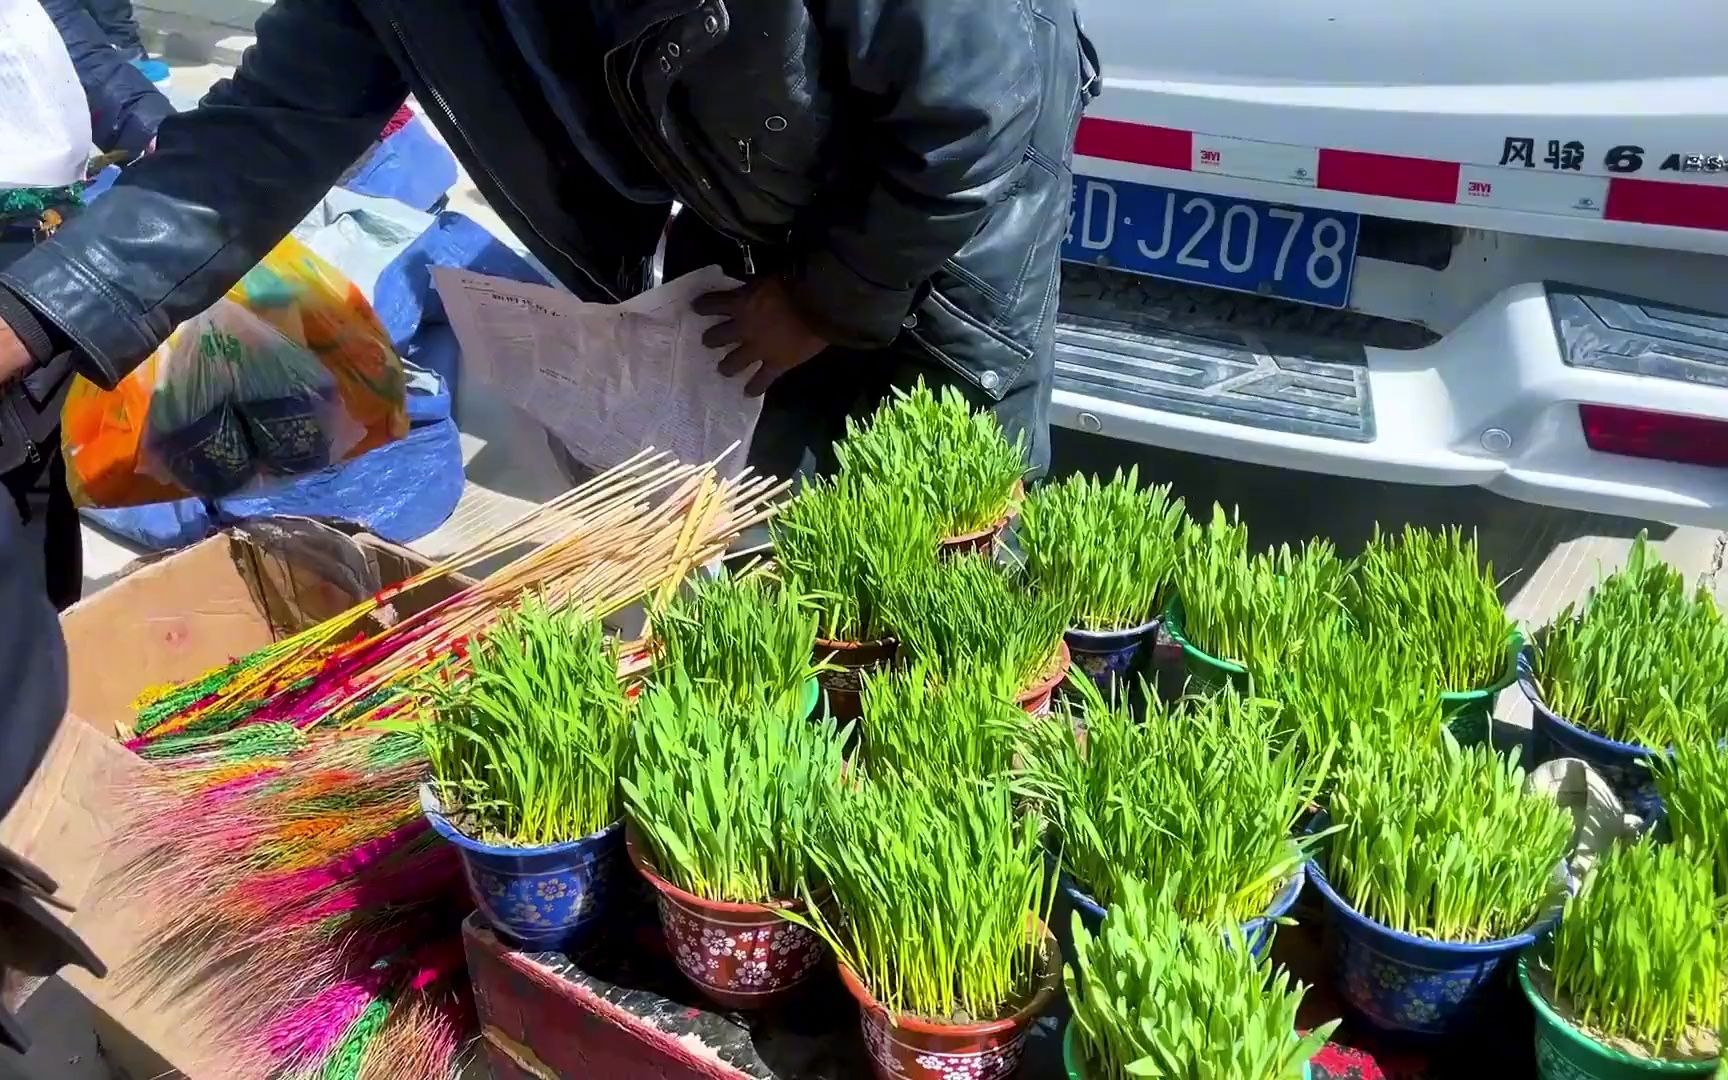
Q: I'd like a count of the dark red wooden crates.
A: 1